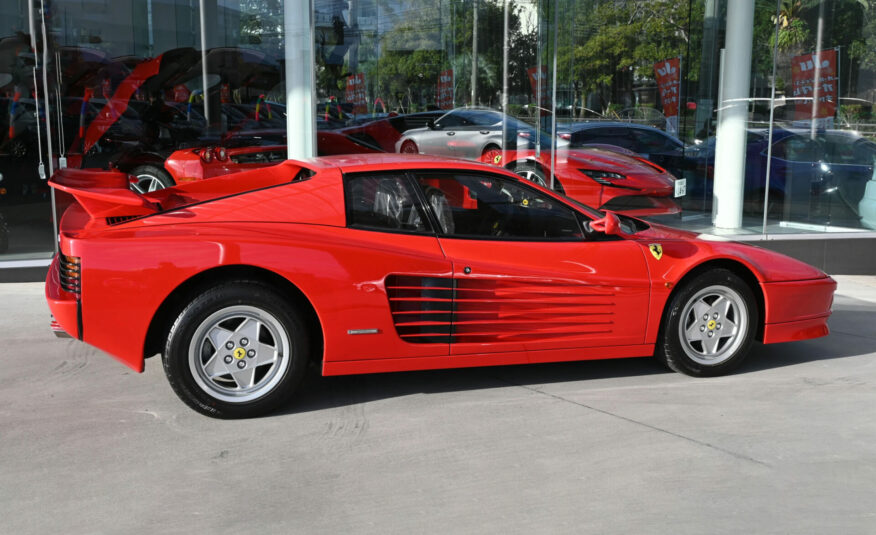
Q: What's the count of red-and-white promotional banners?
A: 5